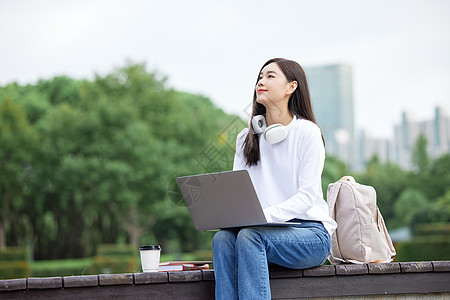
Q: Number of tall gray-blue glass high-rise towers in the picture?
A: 1